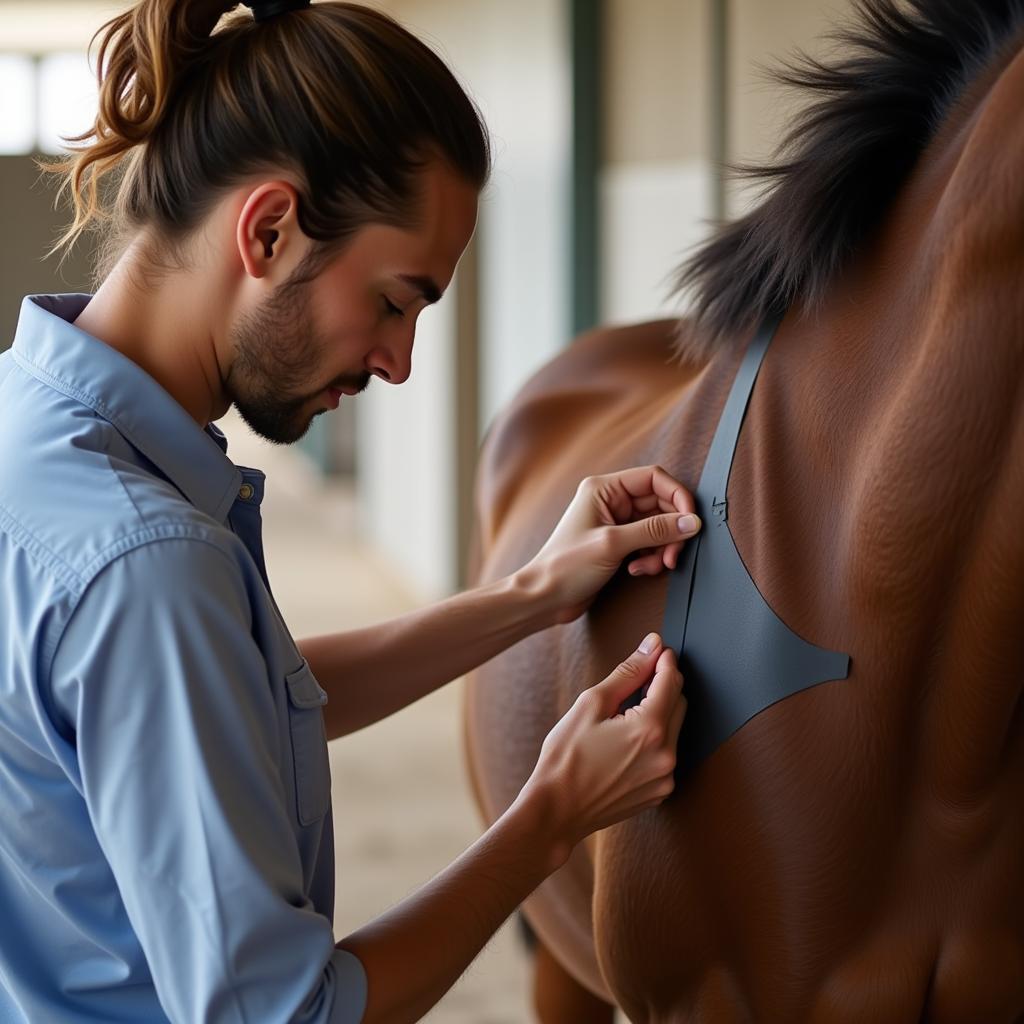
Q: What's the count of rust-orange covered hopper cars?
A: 0